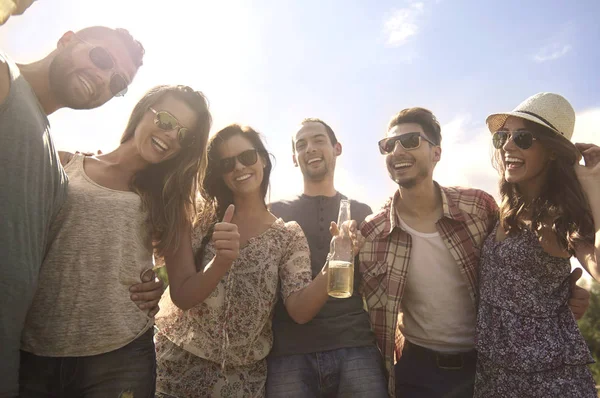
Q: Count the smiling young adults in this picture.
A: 6